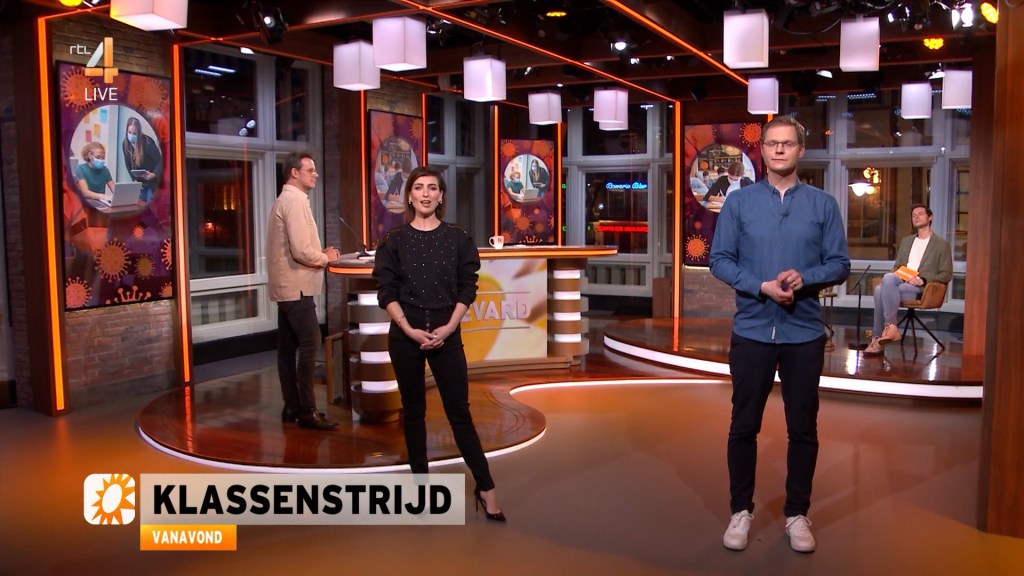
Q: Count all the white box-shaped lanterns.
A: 12